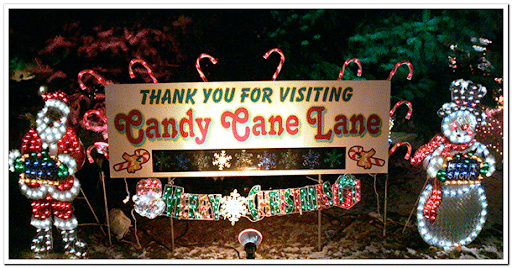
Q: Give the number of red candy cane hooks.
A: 10